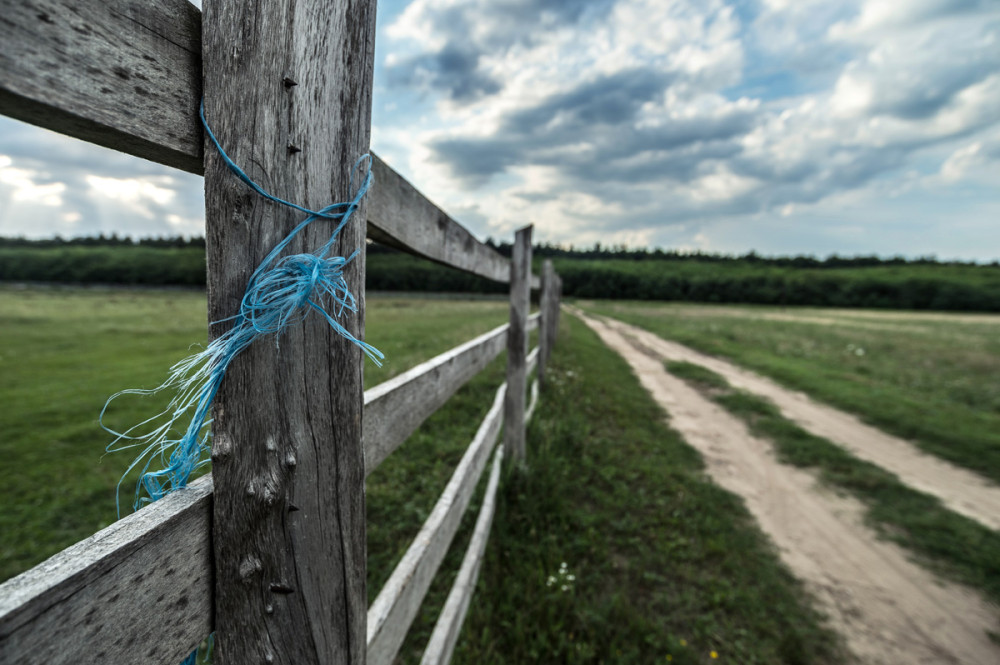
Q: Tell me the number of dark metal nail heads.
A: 4